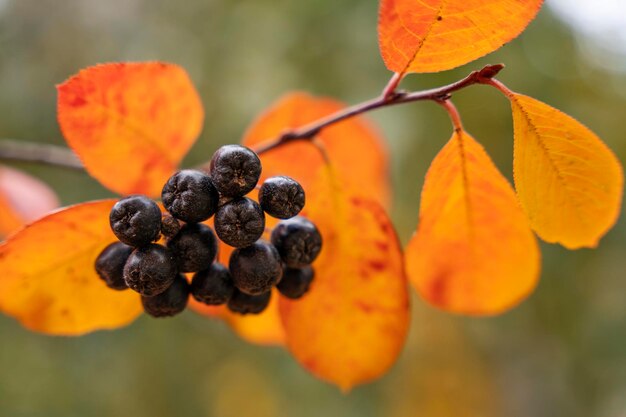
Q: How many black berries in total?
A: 14